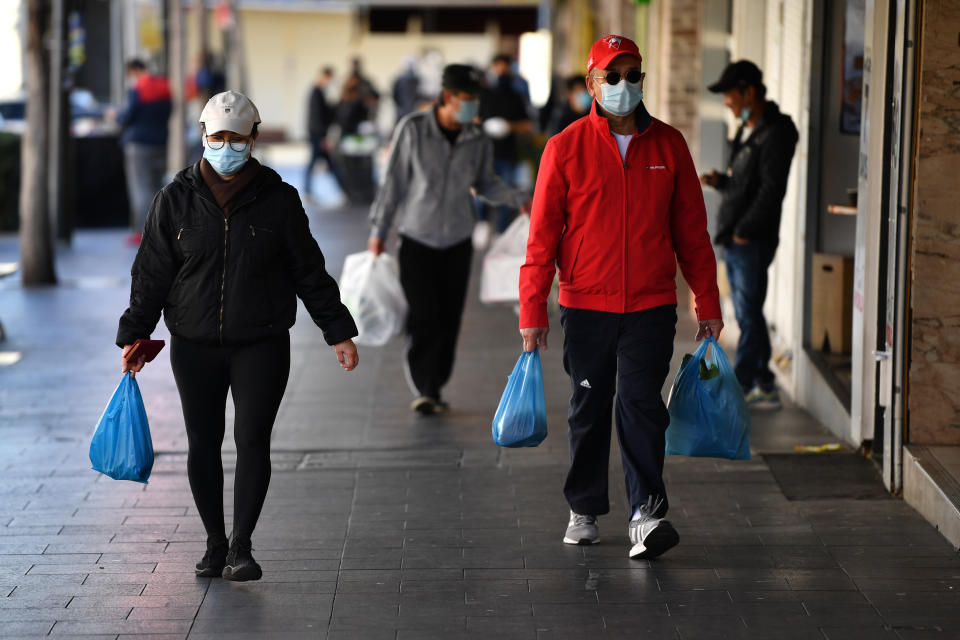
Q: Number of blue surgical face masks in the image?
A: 5